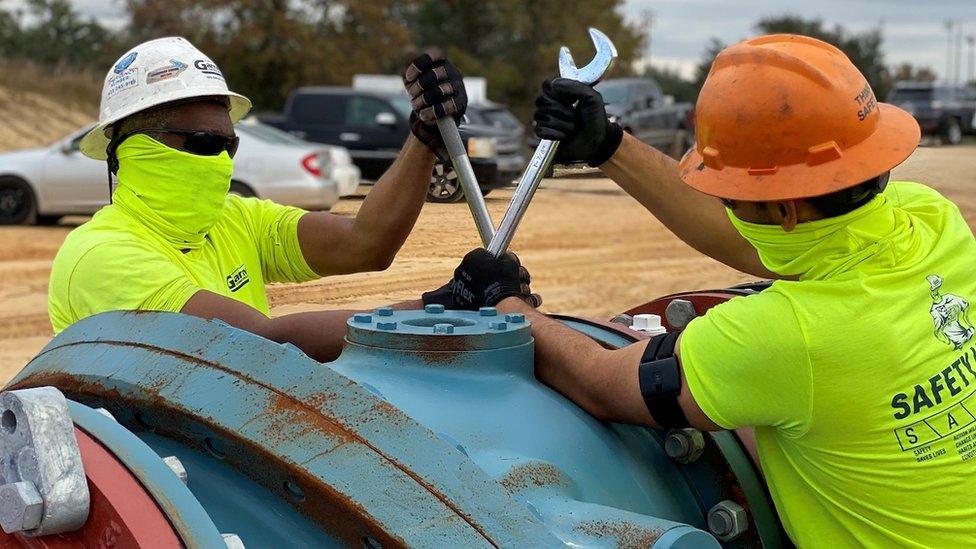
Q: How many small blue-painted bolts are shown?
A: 8